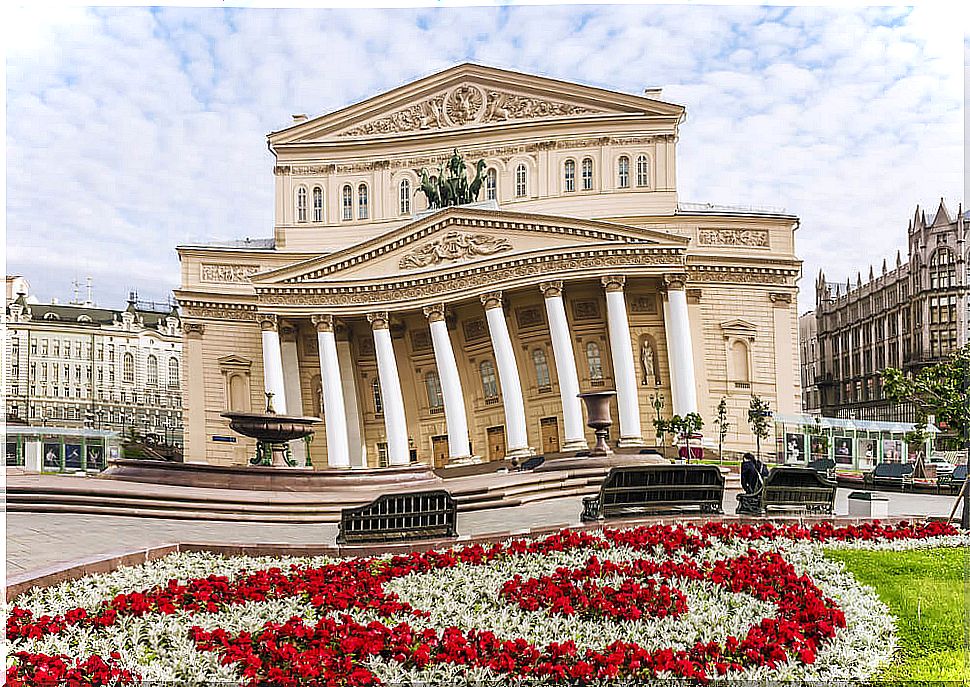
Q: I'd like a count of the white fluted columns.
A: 8